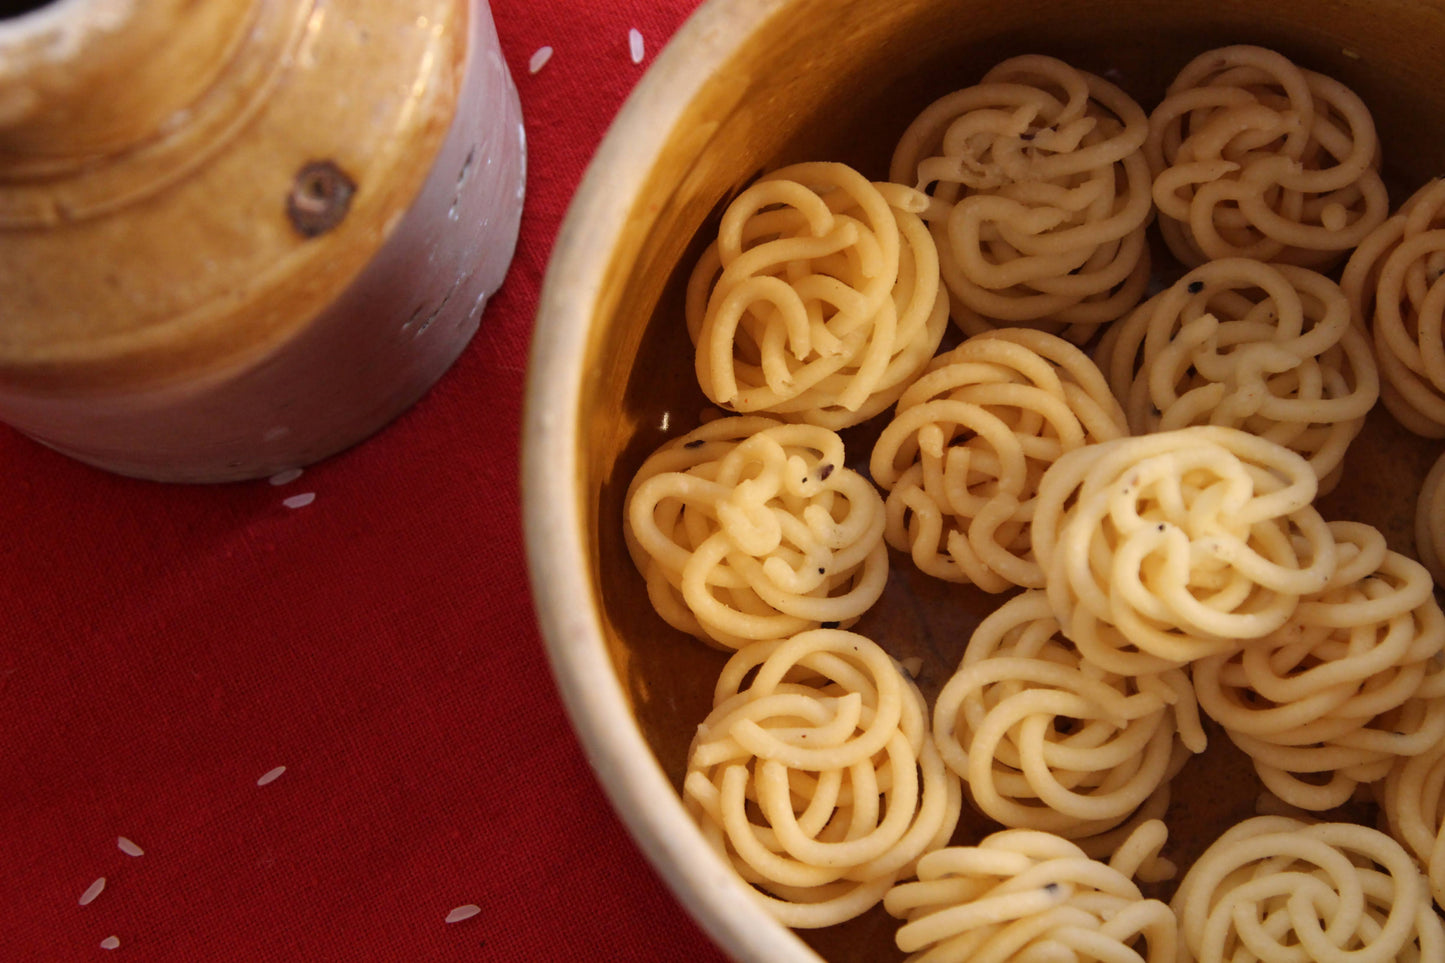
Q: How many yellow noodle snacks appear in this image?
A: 15